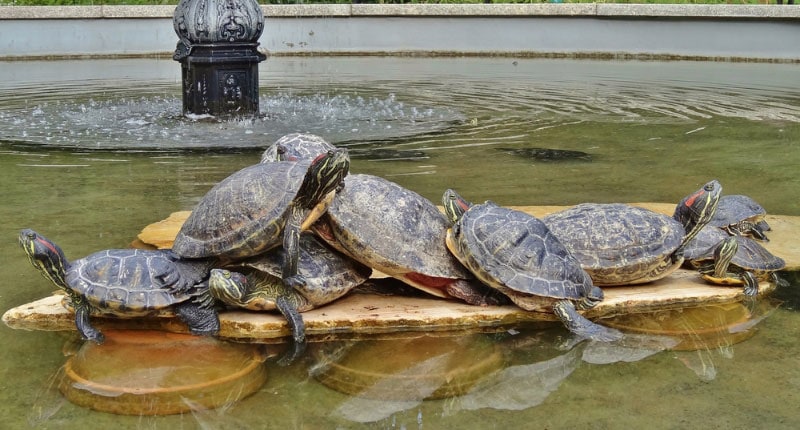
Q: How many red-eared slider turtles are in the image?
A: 9